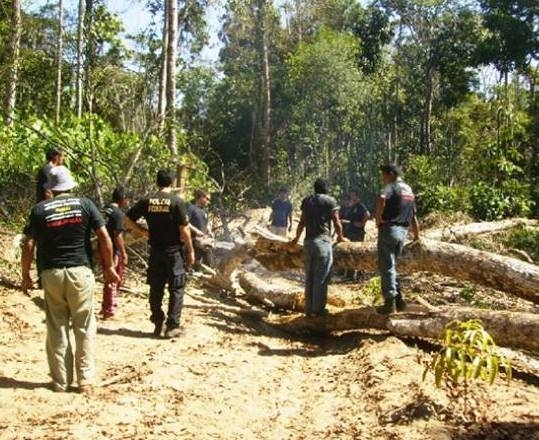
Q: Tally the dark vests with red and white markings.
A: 2